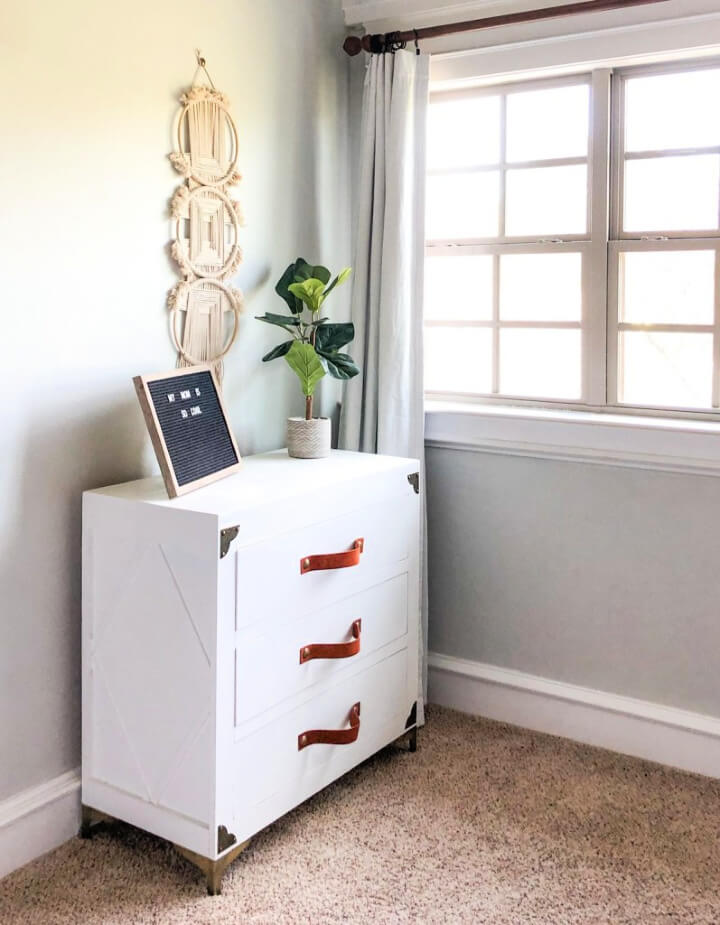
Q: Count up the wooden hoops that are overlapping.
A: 3